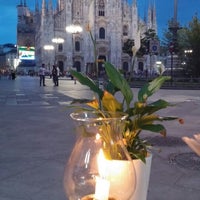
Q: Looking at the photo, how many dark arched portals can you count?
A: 5